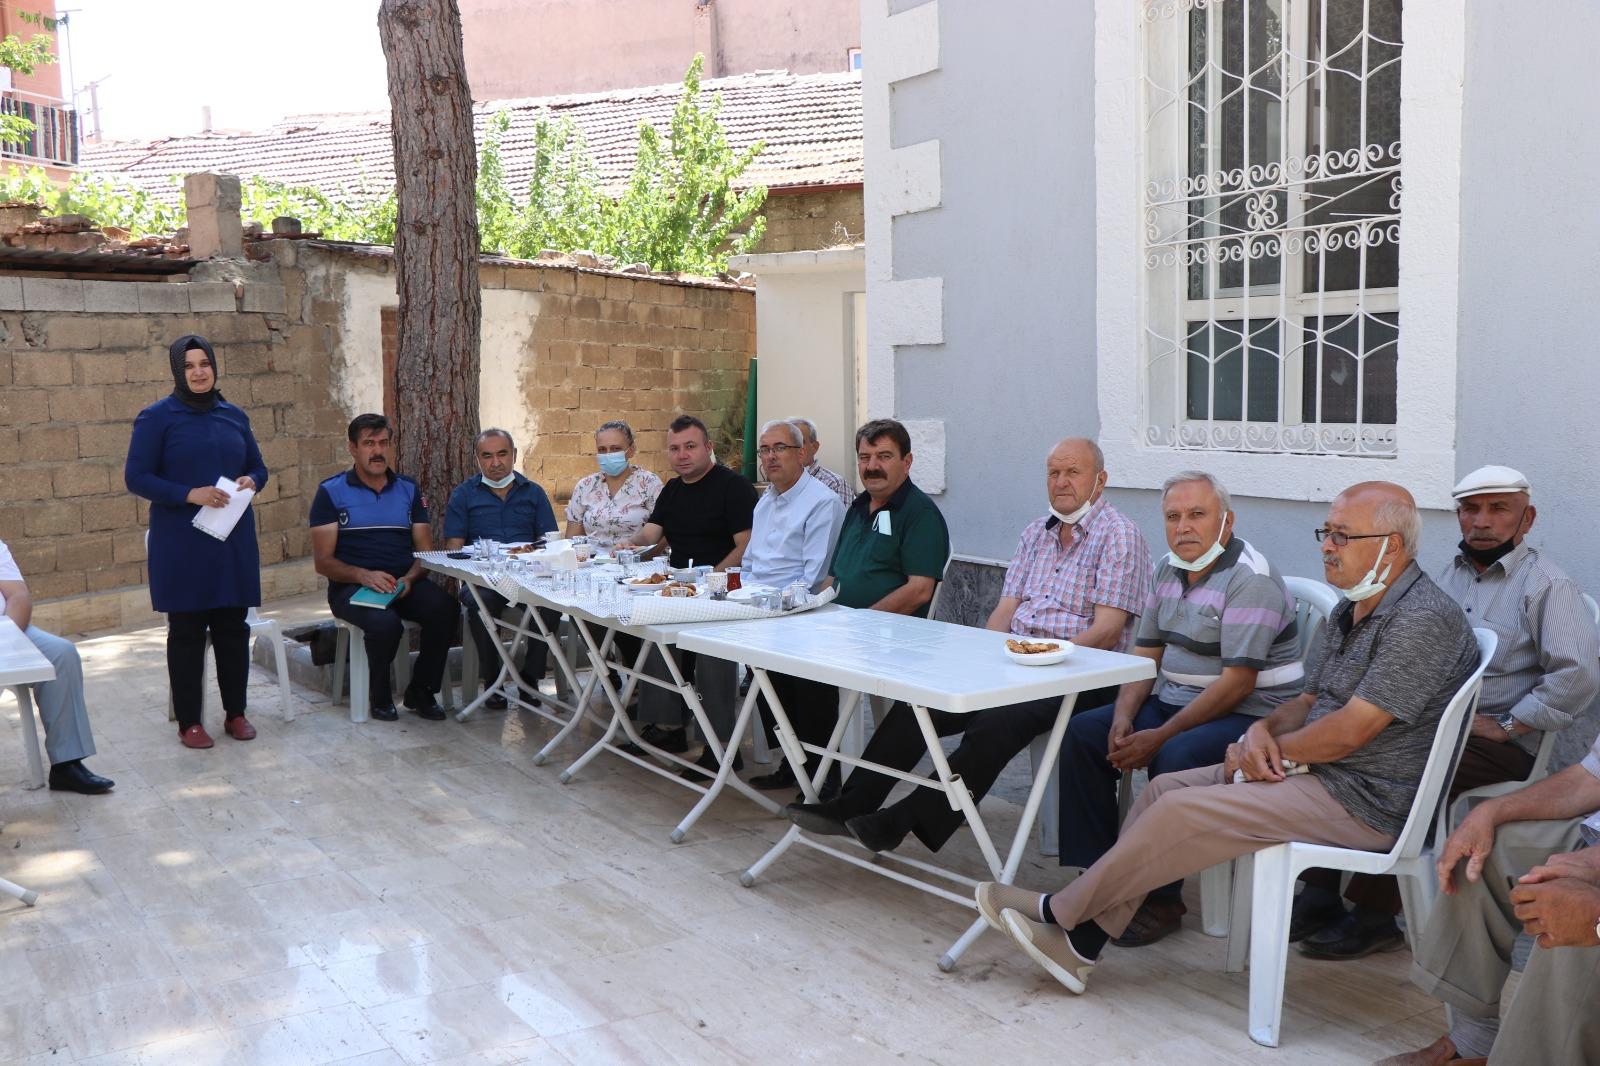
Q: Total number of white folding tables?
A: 4